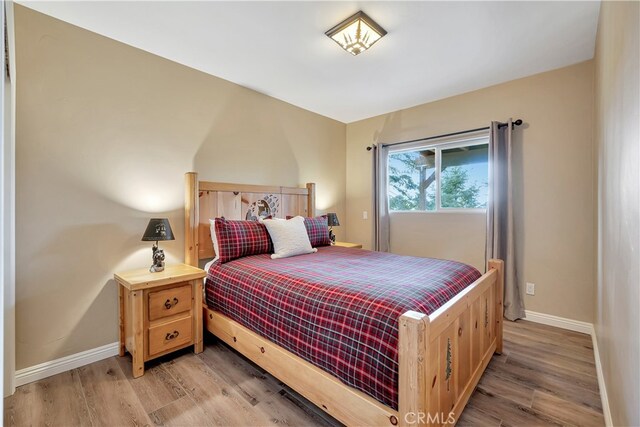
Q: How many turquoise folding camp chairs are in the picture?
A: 0